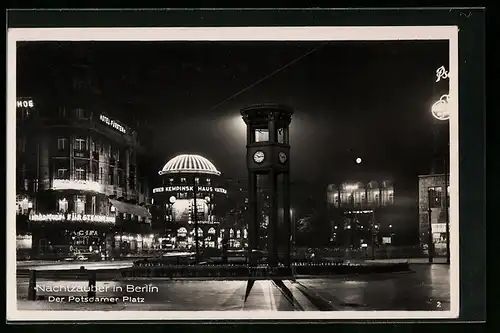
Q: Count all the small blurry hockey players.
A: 0